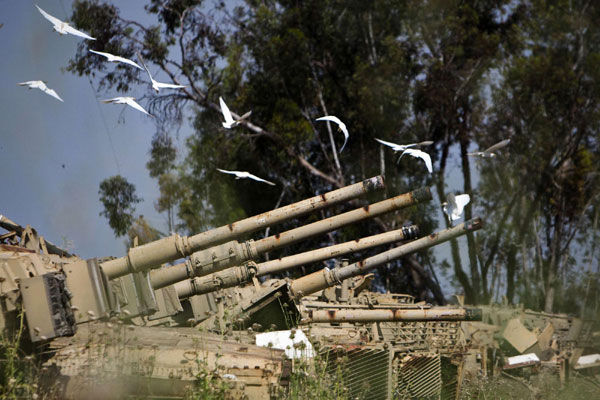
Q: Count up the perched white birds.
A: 1